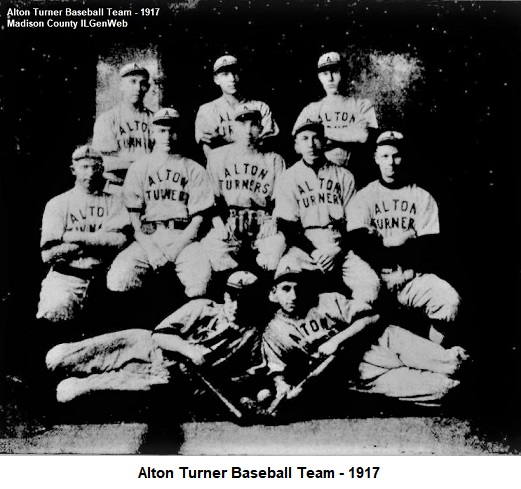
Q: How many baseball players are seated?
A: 5